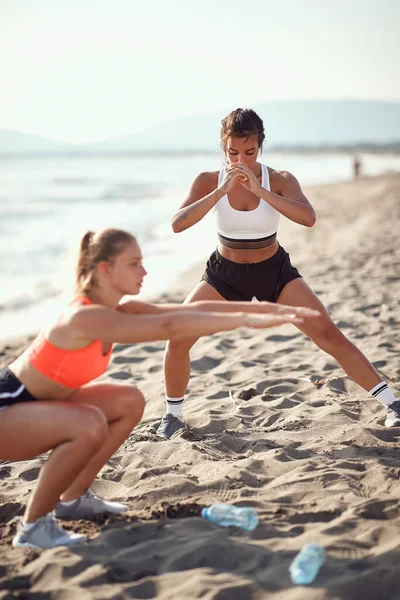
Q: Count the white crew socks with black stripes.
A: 2